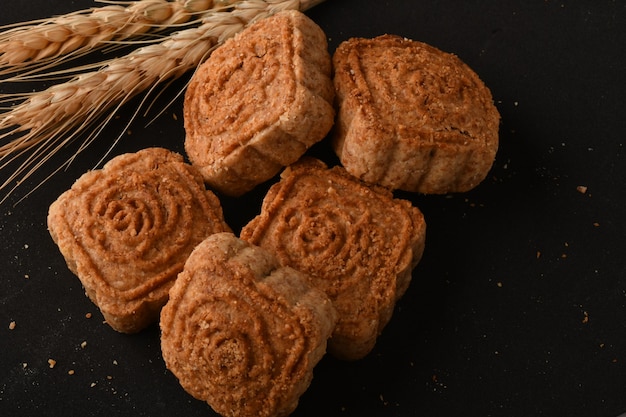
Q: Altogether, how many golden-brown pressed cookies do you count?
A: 5